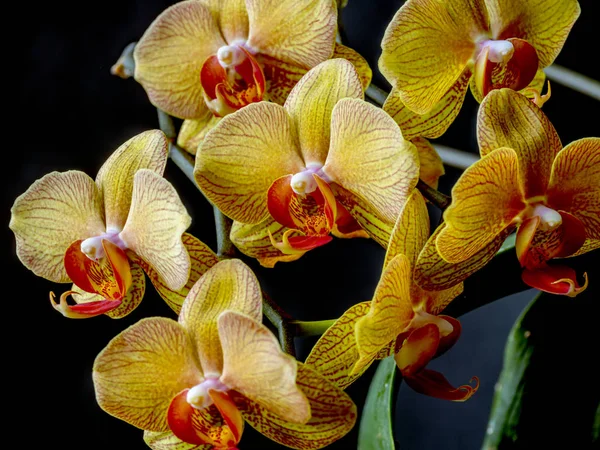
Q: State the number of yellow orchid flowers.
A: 7